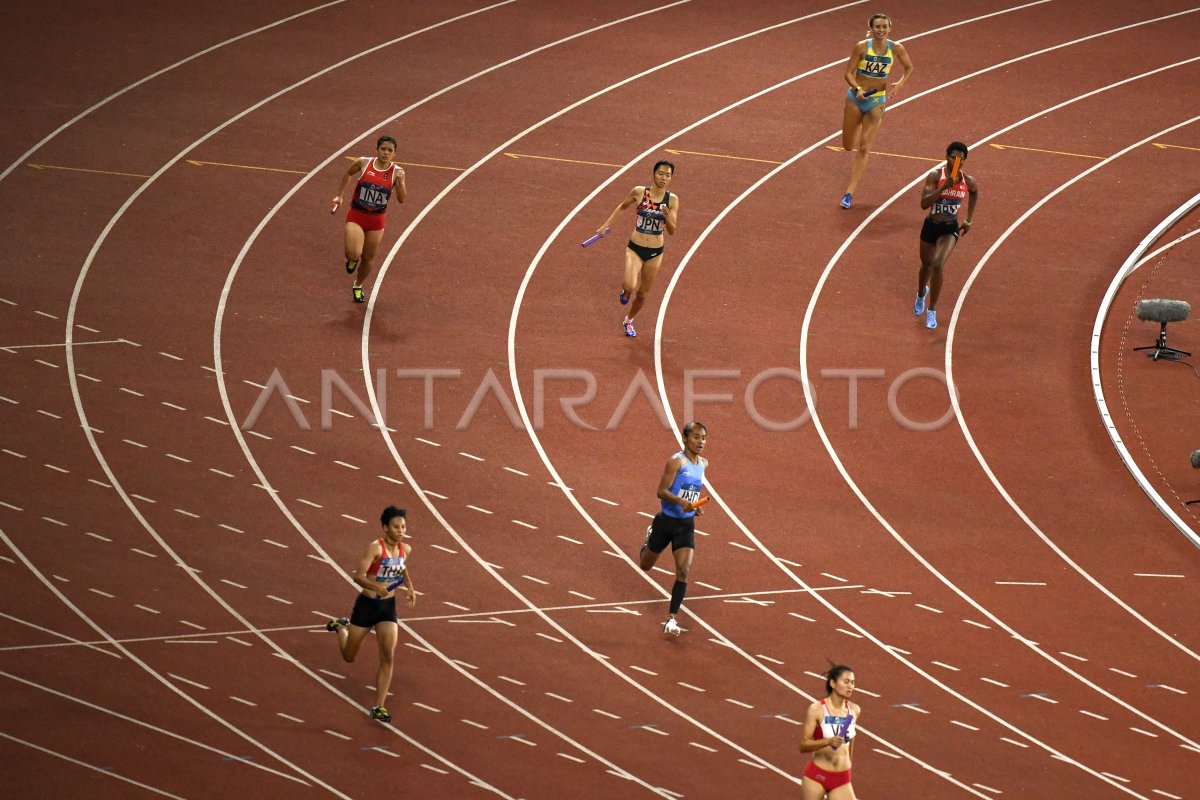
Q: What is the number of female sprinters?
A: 7